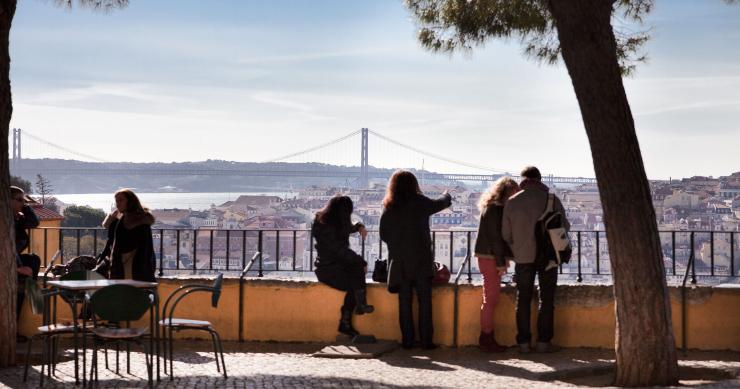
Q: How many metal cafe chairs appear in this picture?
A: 4